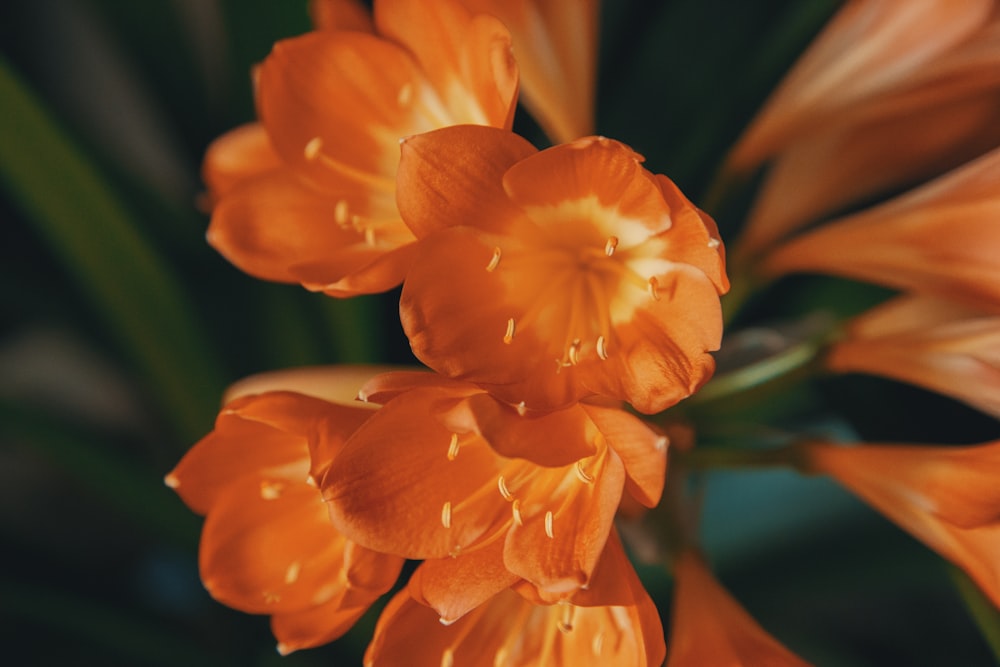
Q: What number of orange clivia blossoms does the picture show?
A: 12